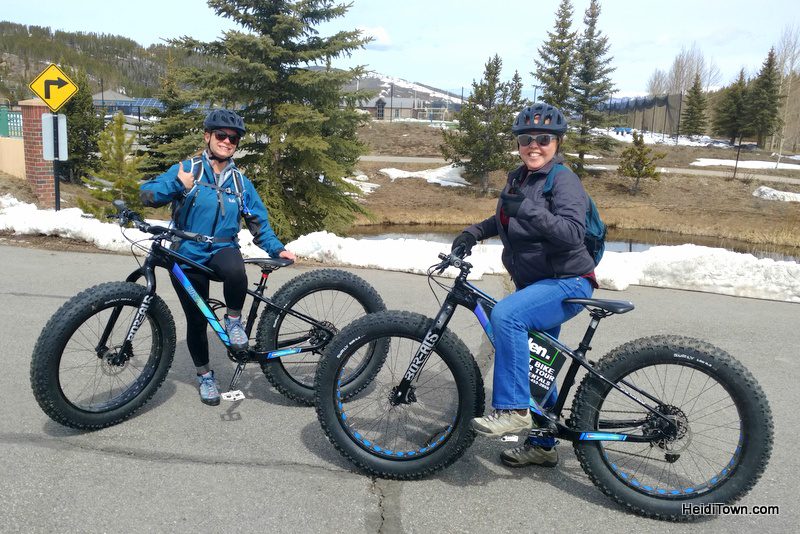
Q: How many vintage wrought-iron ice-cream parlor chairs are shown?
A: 0